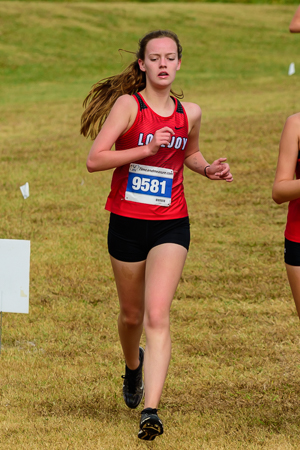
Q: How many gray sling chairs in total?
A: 0